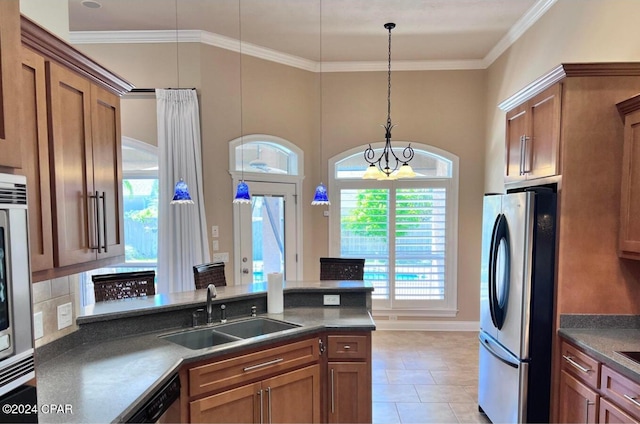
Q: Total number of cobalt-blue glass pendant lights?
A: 3